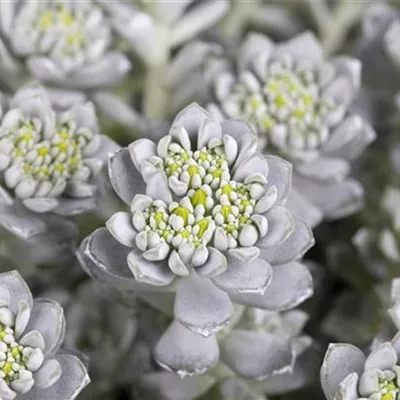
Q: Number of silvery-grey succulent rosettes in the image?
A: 6